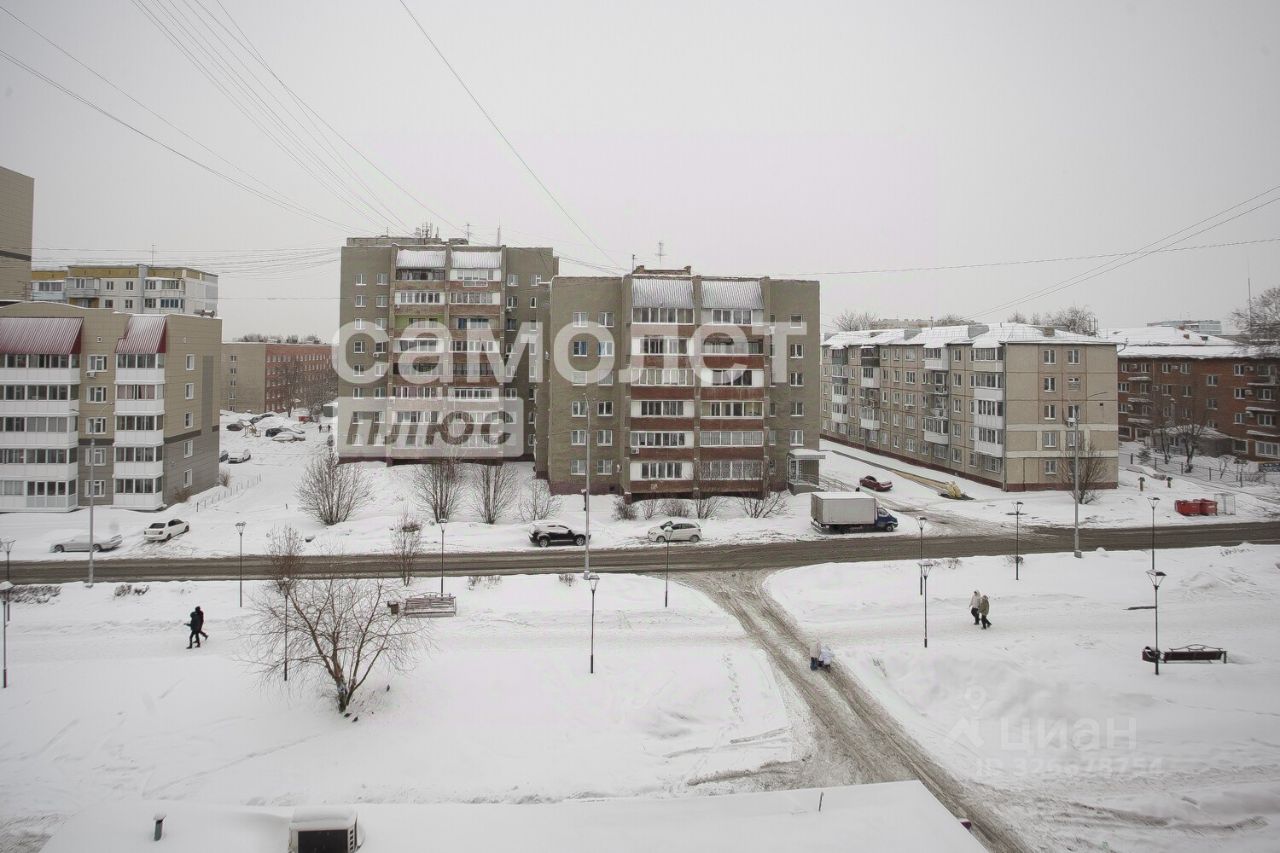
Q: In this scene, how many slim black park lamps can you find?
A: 12